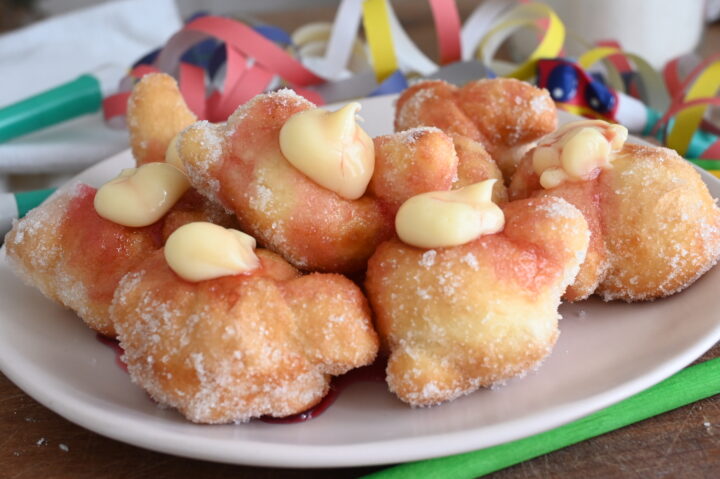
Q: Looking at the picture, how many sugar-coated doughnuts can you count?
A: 7